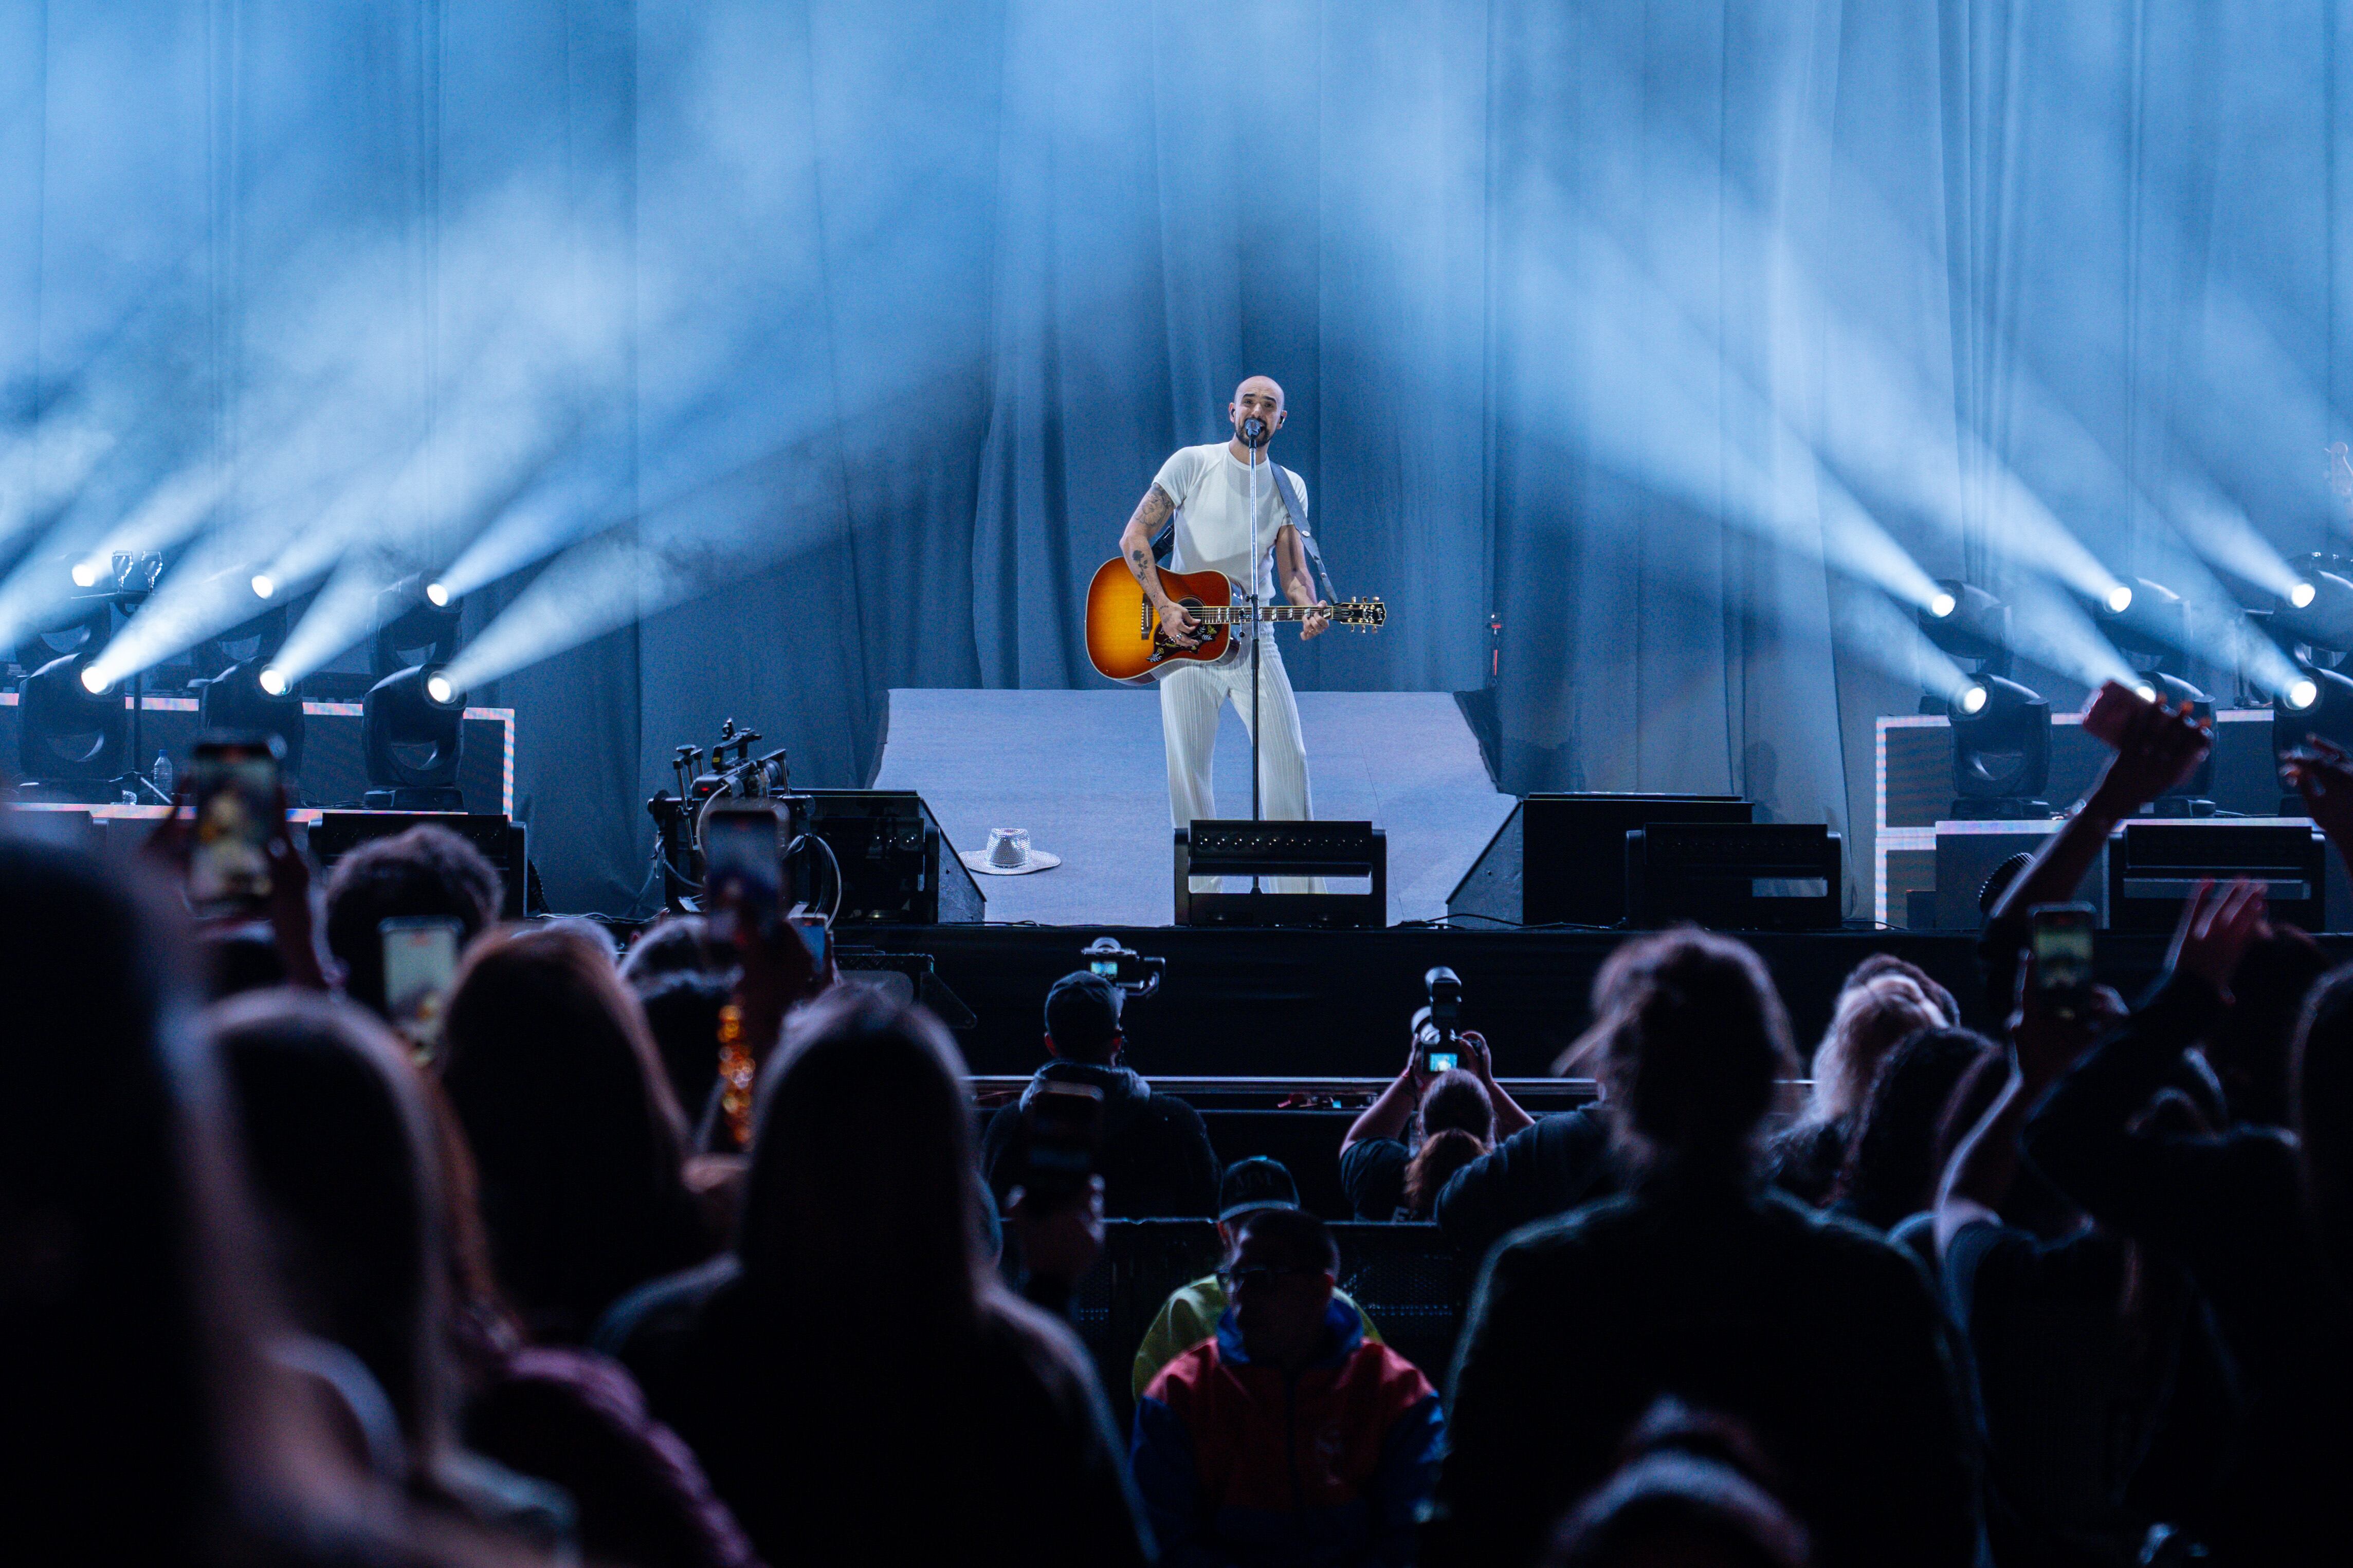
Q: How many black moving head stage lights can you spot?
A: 12